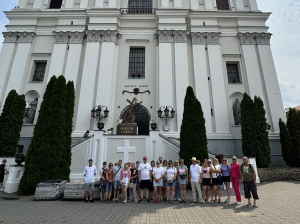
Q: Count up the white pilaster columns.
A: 12